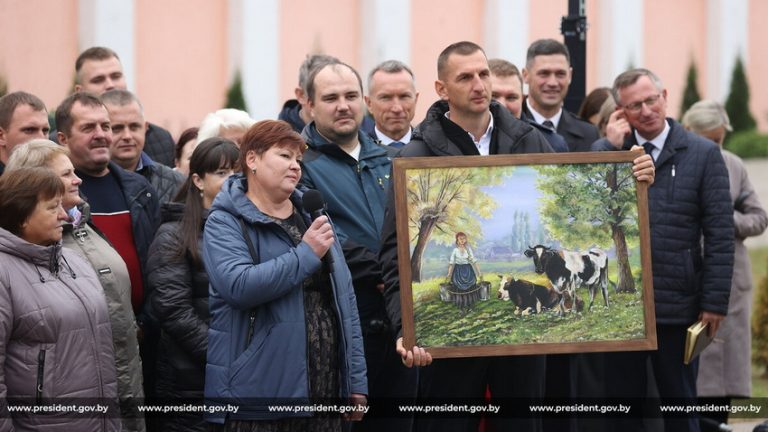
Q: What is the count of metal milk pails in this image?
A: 2